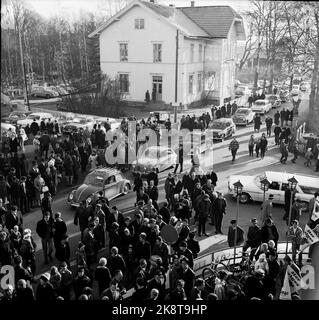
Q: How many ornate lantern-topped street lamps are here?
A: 3